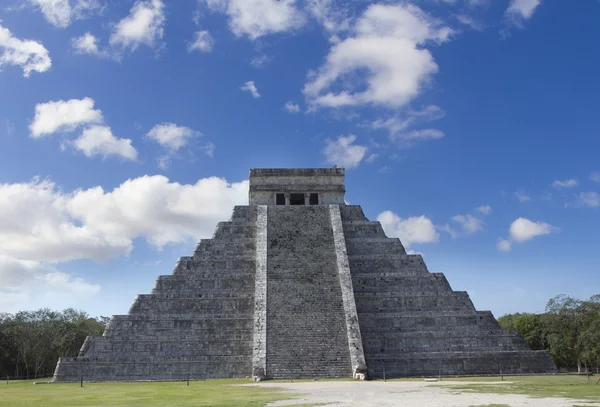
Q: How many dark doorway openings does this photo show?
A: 3